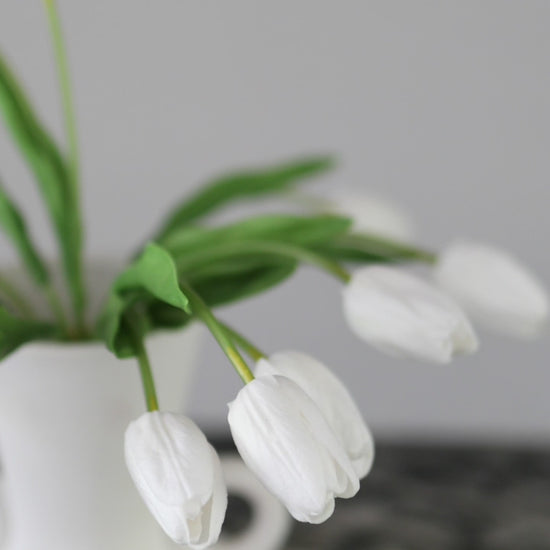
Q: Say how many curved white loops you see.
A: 1